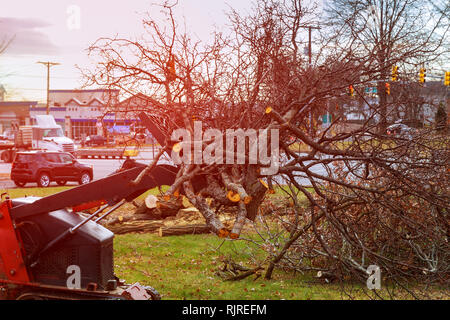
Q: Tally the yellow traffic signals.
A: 5